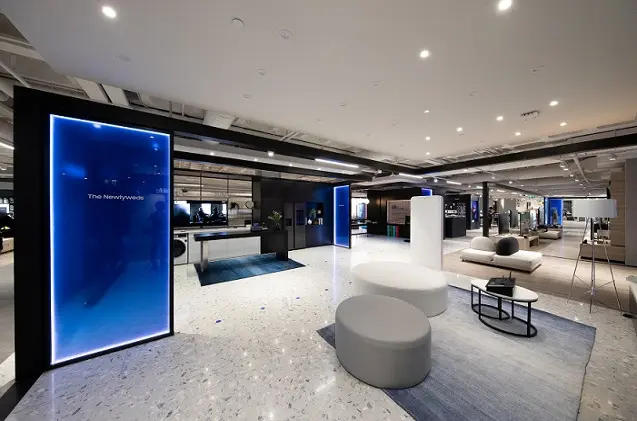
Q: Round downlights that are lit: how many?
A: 11